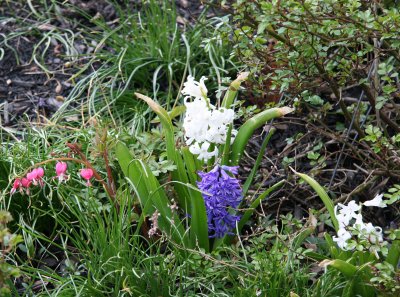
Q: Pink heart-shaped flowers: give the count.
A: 6